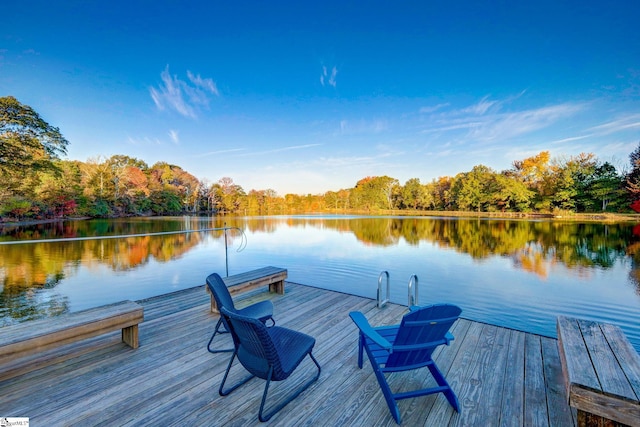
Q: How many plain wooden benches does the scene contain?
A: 3